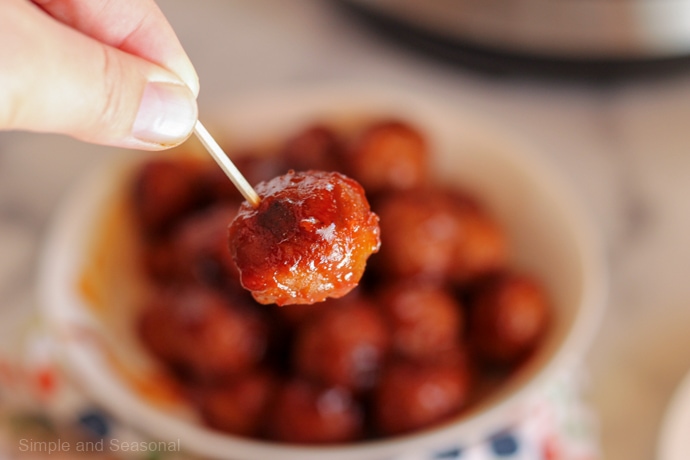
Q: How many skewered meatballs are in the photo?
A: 1